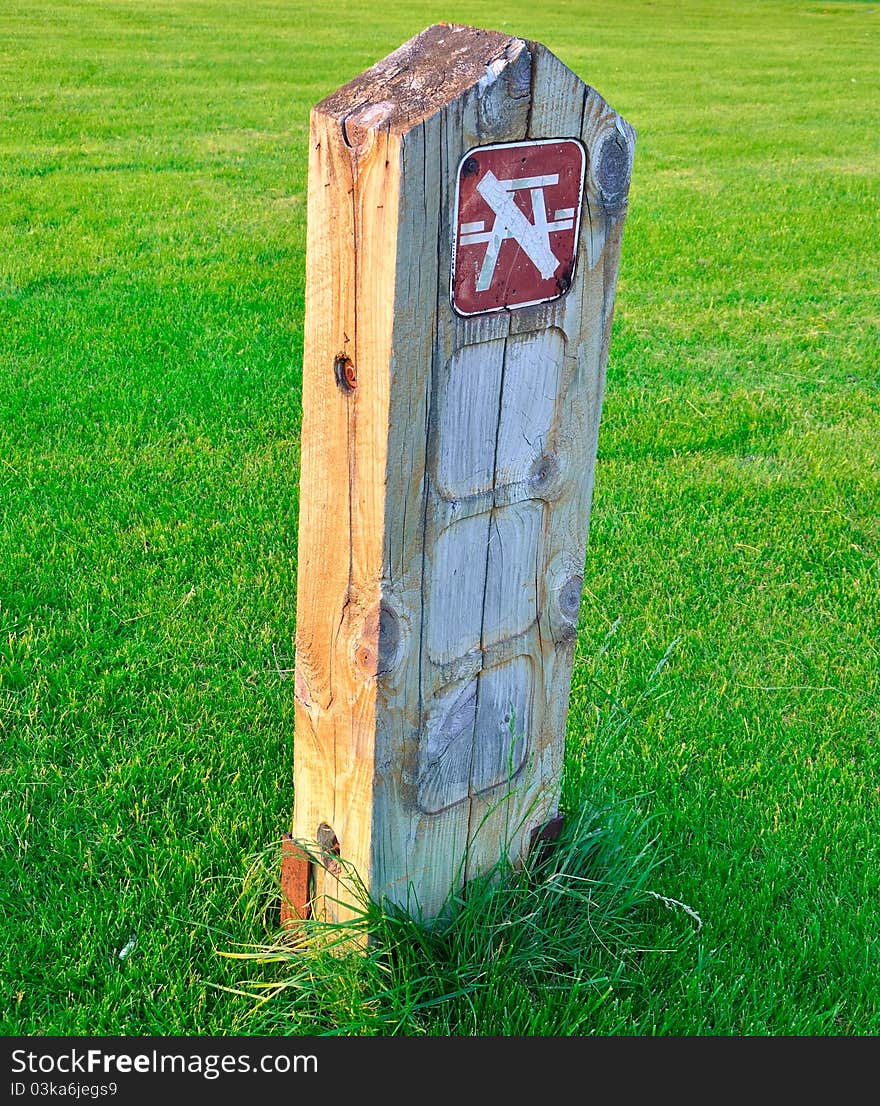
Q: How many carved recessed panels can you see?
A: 3